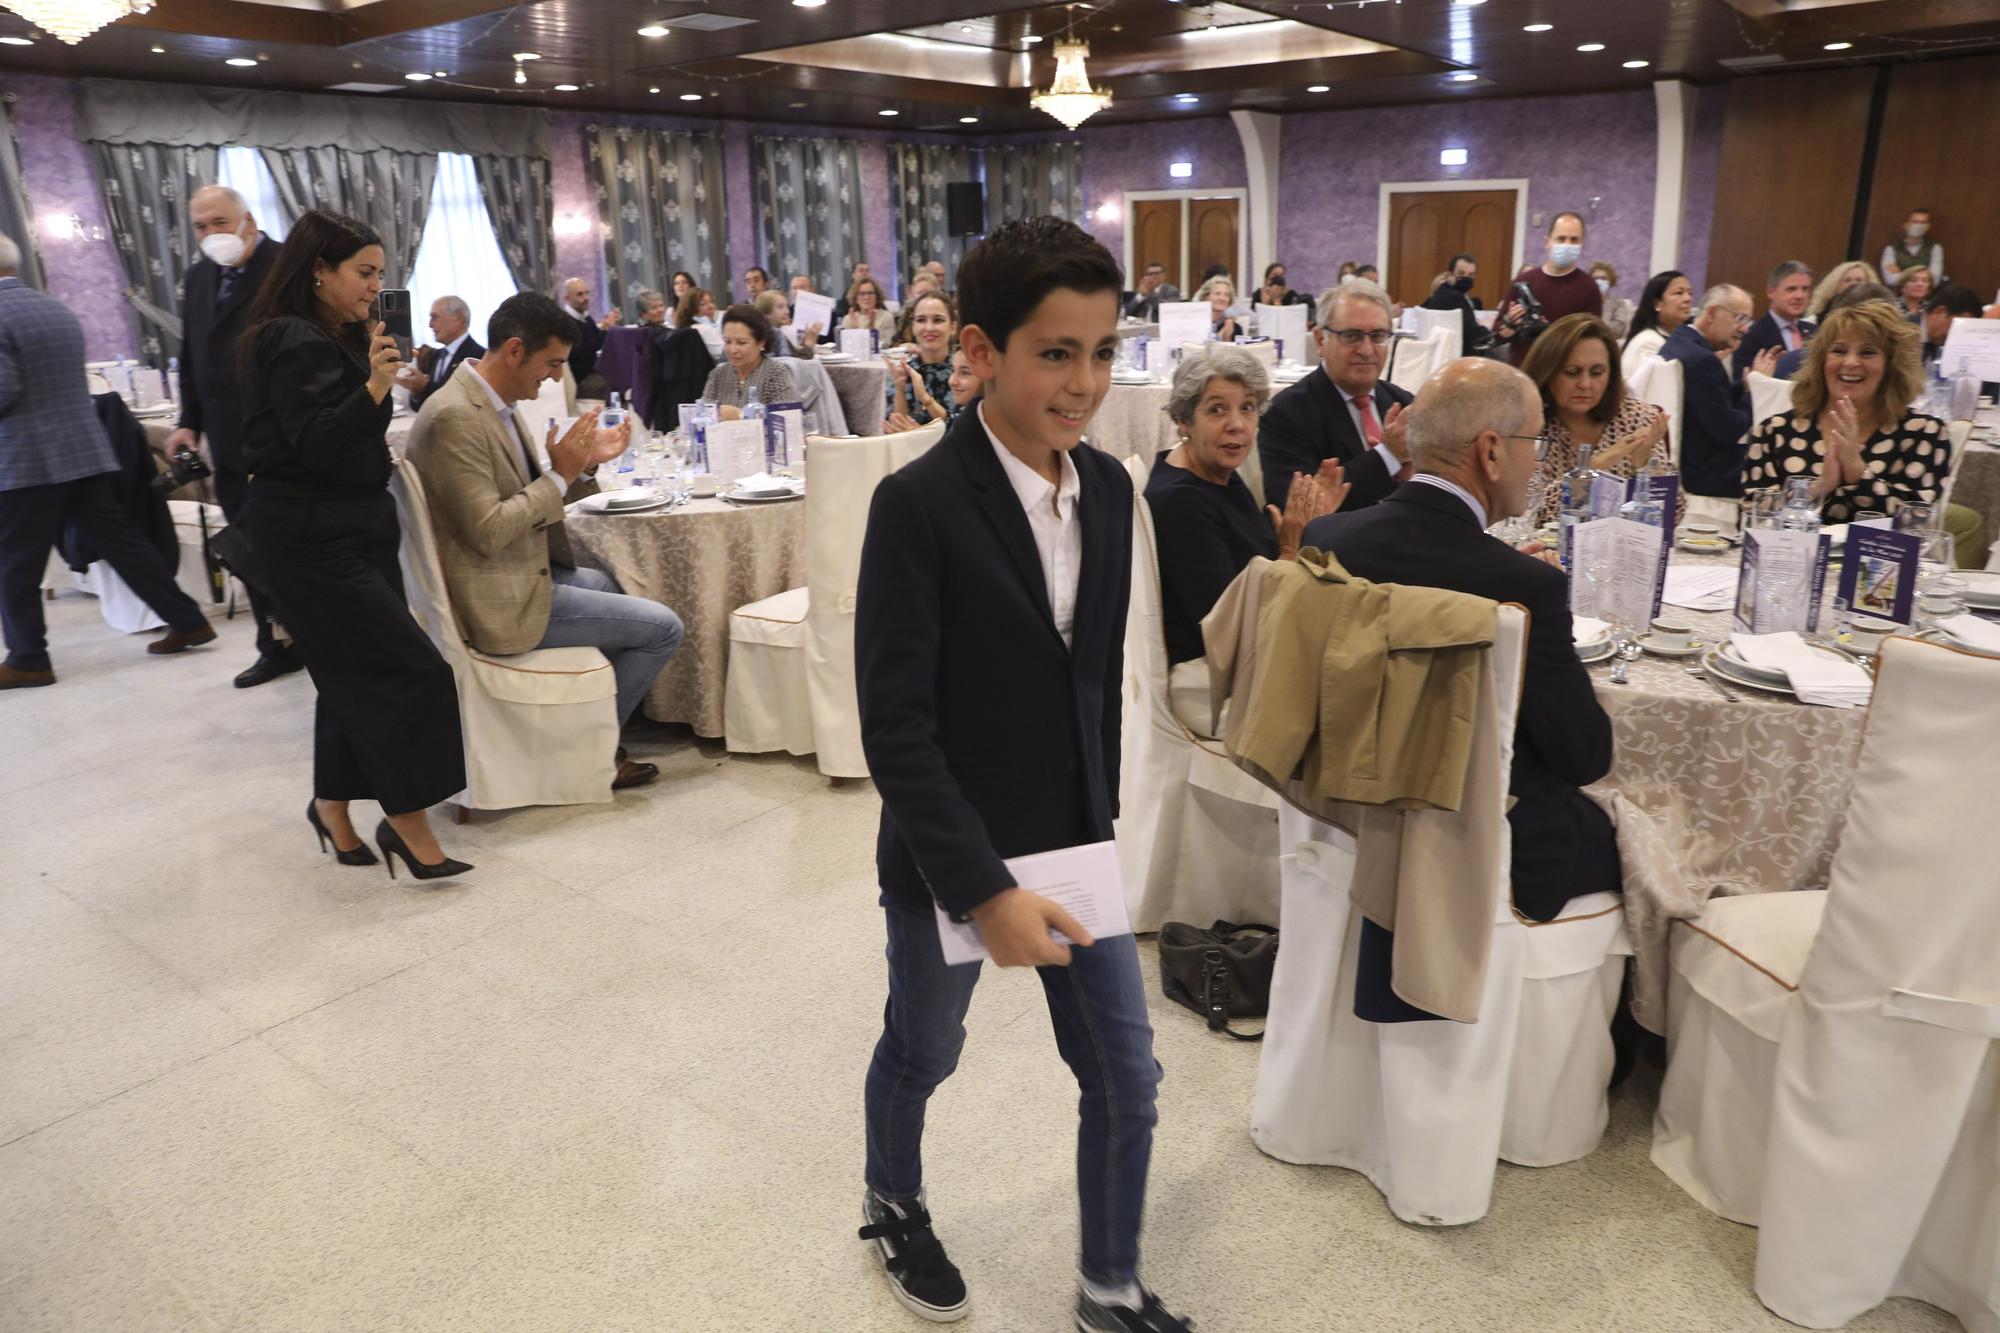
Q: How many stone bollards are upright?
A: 0